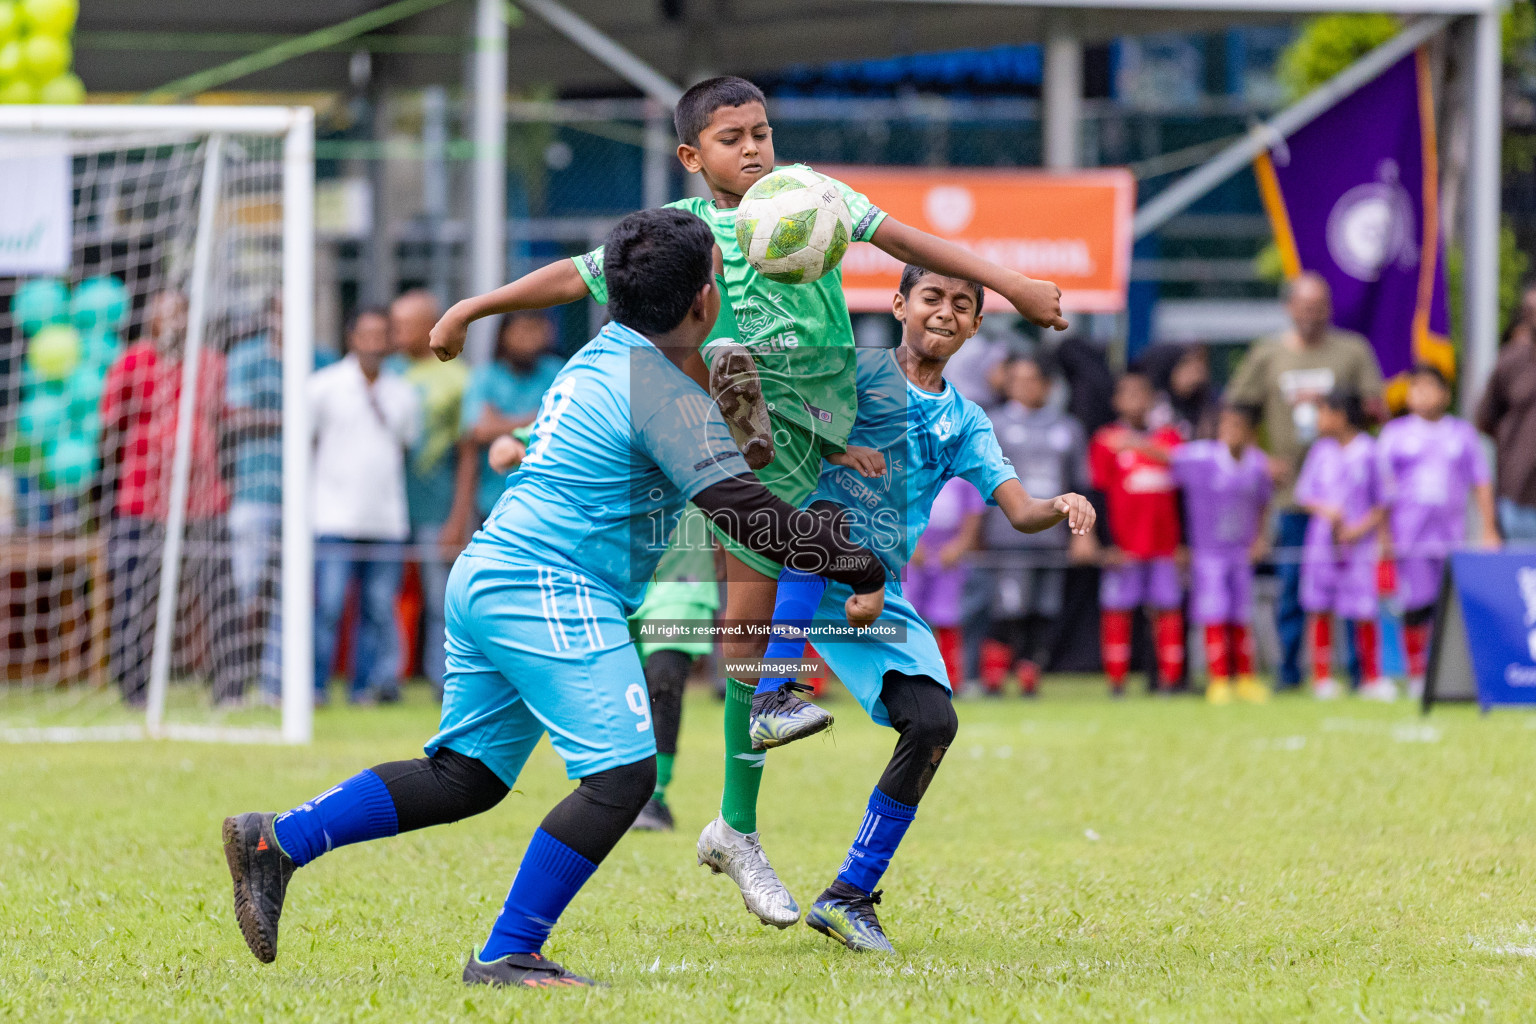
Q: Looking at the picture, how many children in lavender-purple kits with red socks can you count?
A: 4